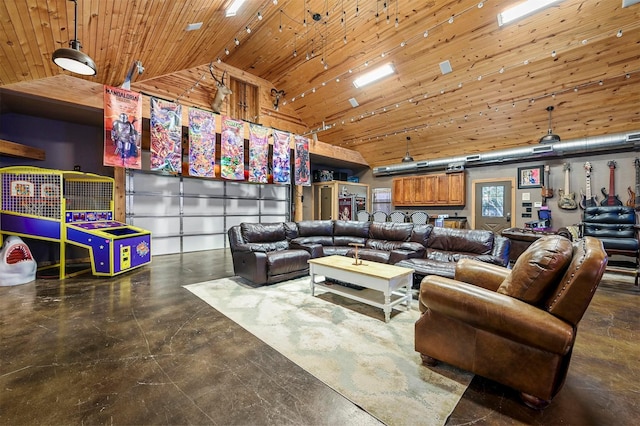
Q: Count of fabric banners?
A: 7